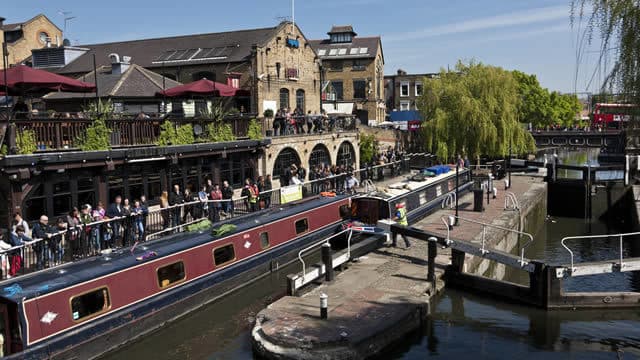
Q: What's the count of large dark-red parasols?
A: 2